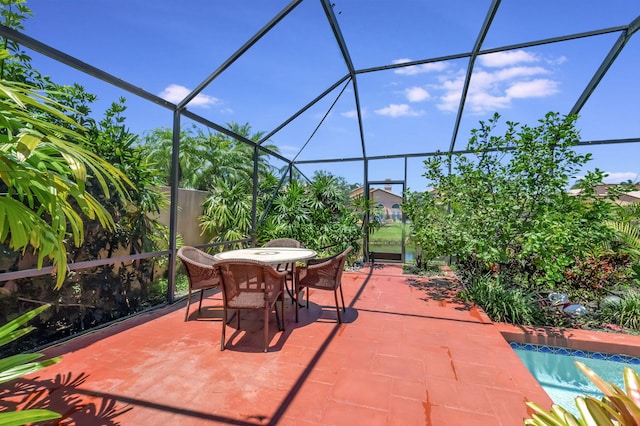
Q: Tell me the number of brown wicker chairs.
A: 4